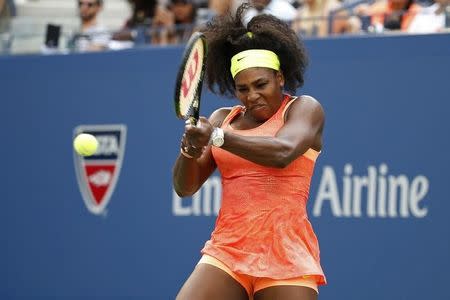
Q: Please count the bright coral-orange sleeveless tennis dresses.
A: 1